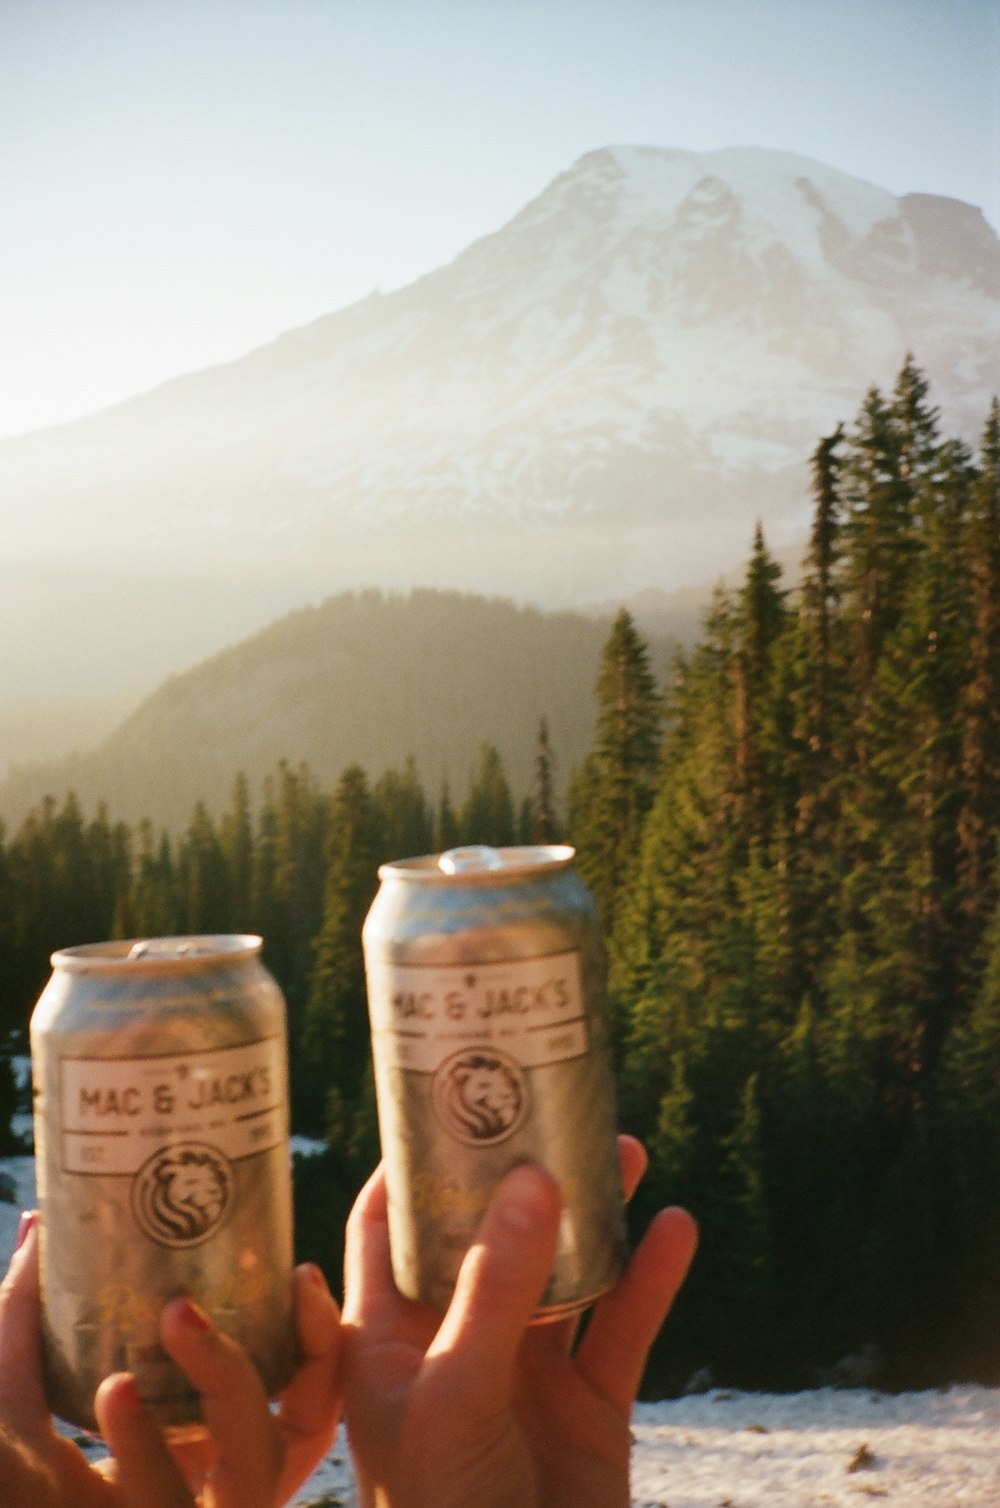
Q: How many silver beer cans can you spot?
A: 2